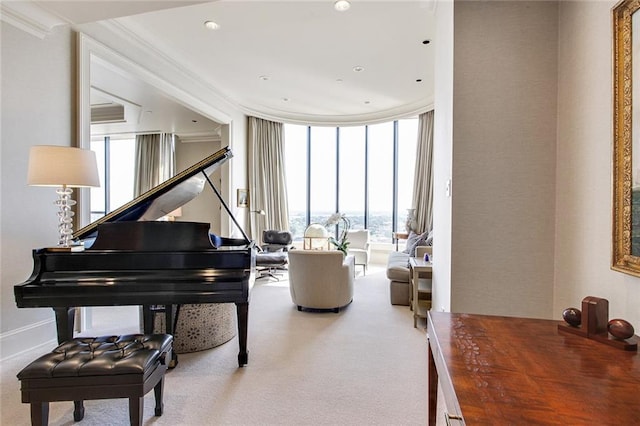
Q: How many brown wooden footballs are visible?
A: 2